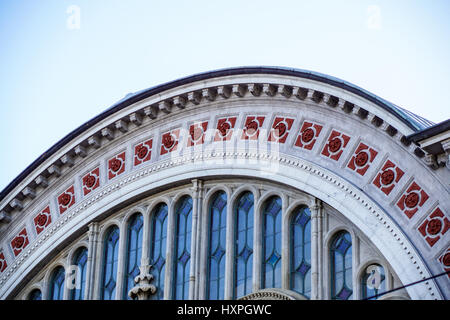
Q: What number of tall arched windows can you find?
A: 13